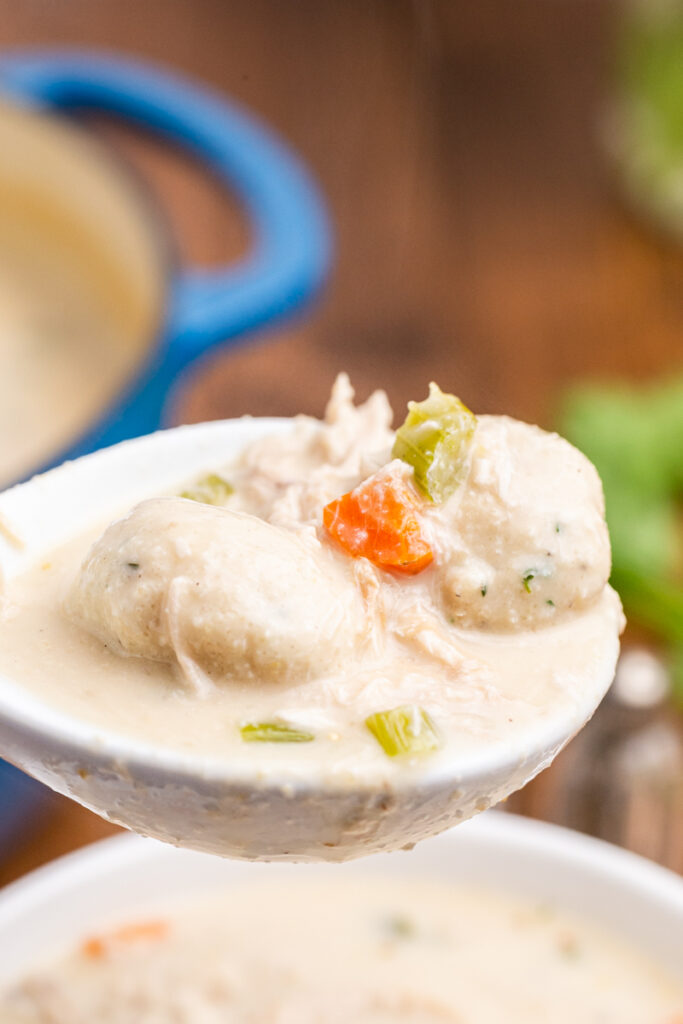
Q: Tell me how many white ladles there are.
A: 1